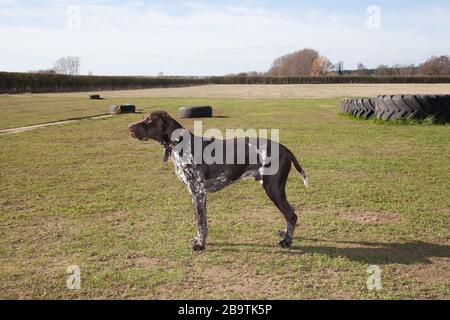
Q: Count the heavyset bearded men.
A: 0